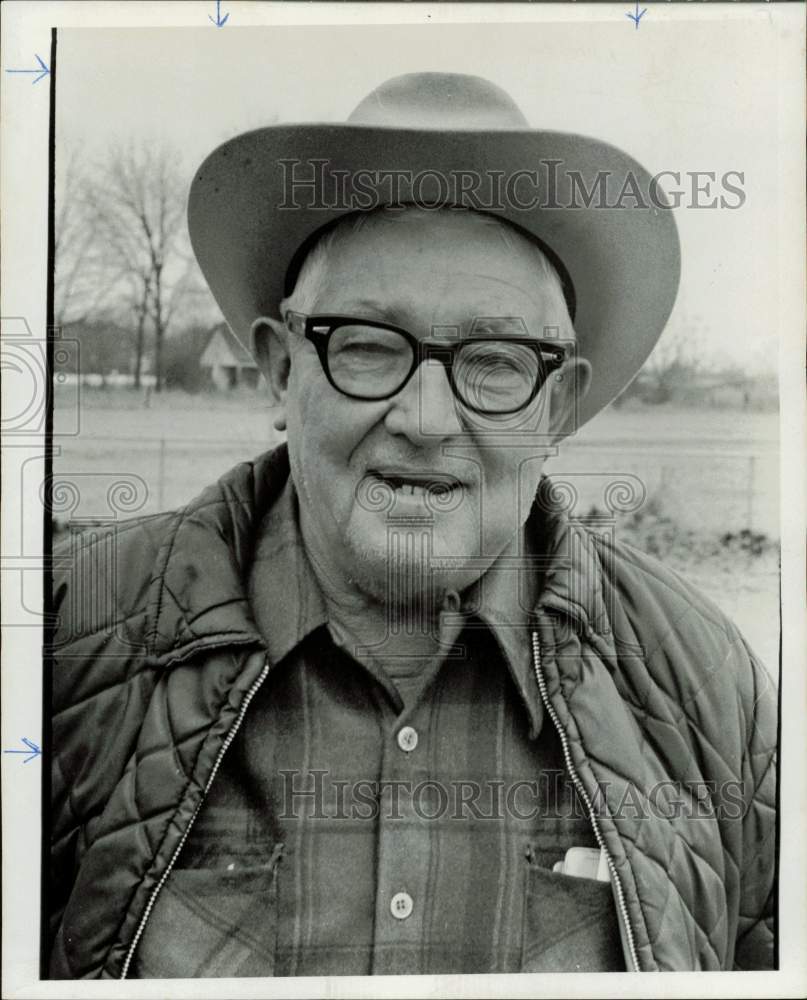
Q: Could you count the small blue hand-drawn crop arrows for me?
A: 4